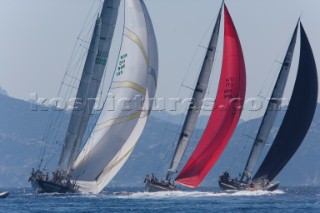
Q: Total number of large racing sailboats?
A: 3